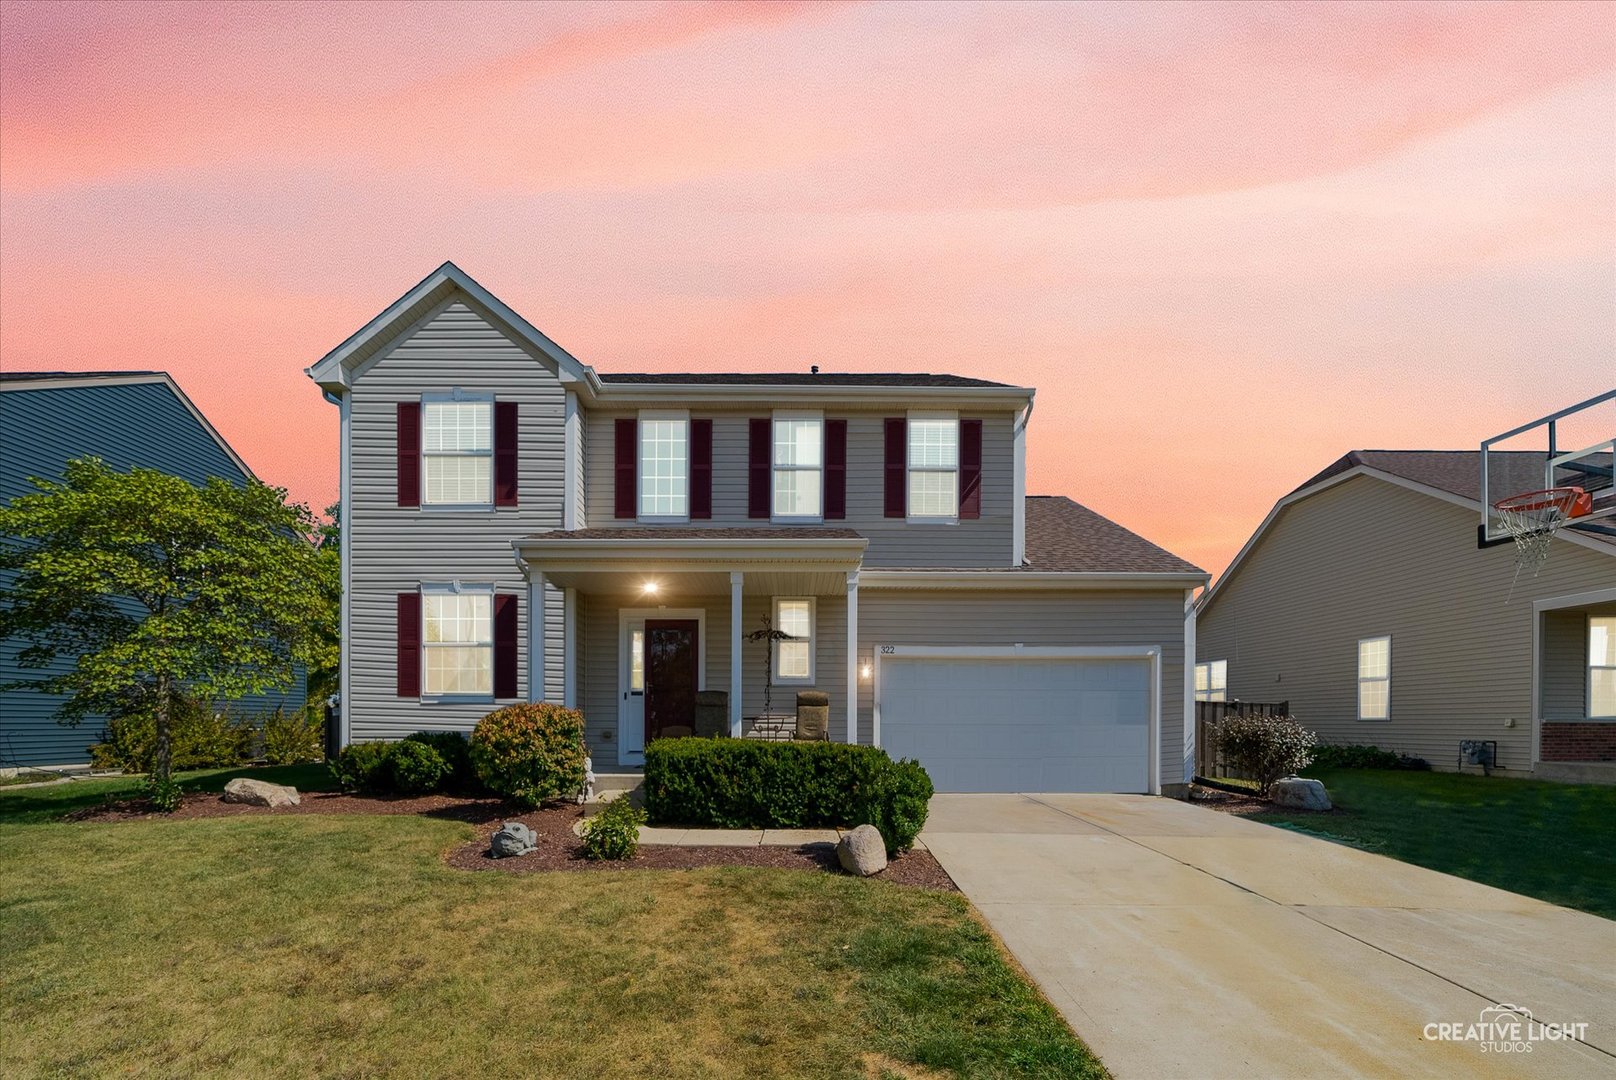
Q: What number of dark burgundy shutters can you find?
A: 10